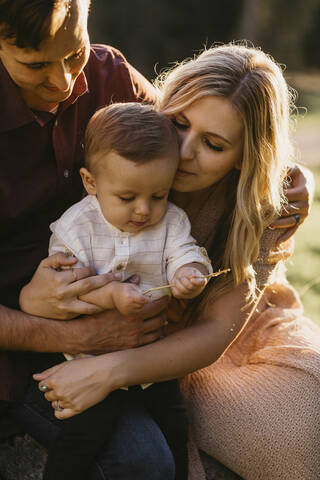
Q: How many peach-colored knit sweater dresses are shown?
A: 1